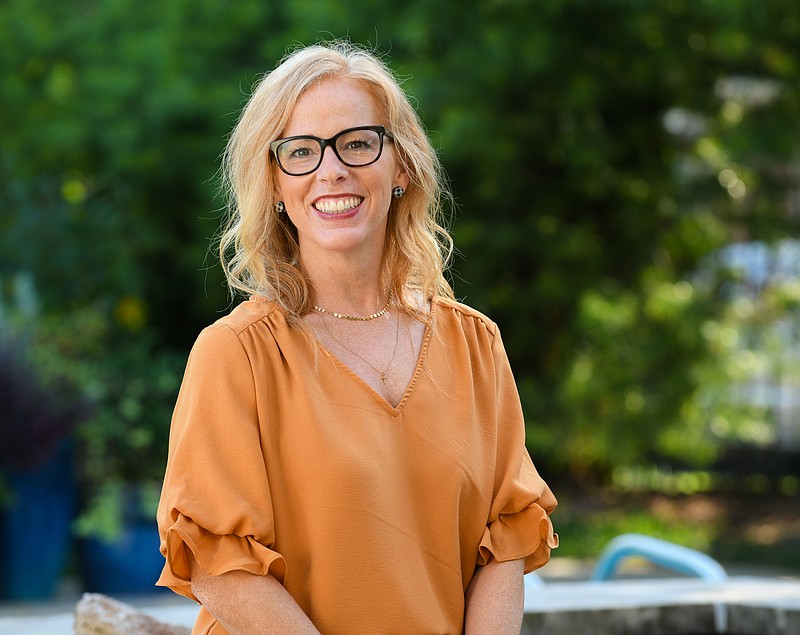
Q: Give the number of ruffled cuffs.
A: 2